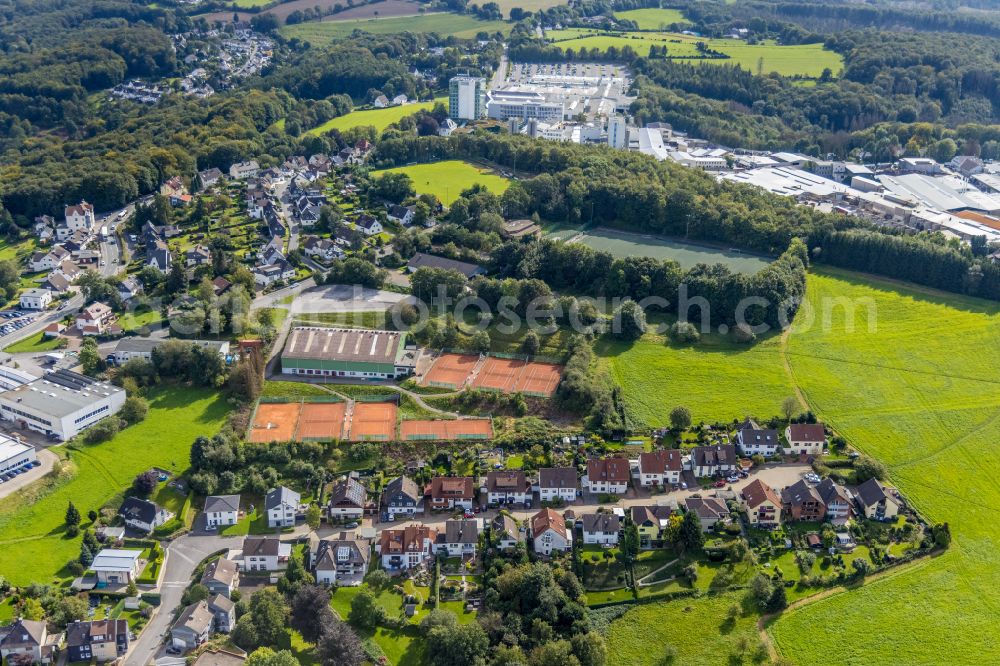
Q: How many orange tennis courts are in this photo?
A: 7